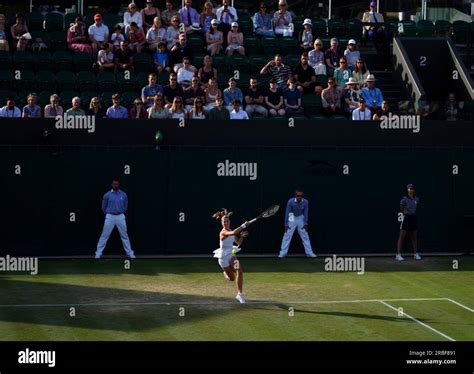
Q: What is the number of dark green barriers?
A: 1